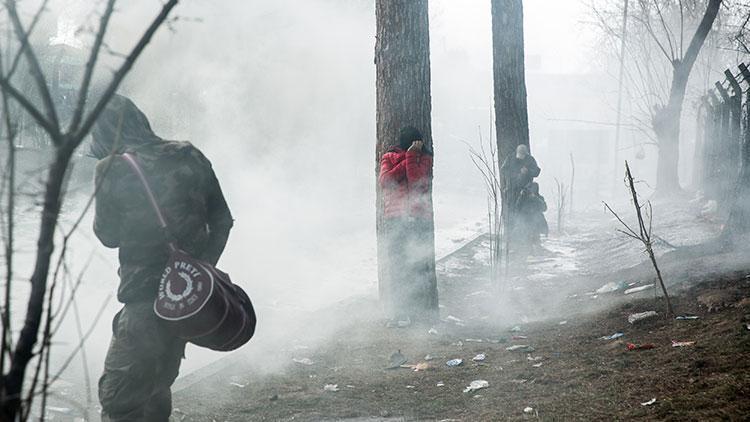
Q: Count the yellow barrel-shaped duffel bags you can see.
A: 0